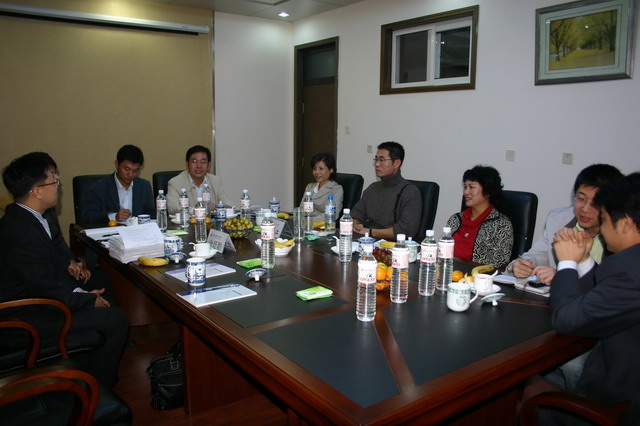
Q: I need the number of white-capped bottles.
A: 12